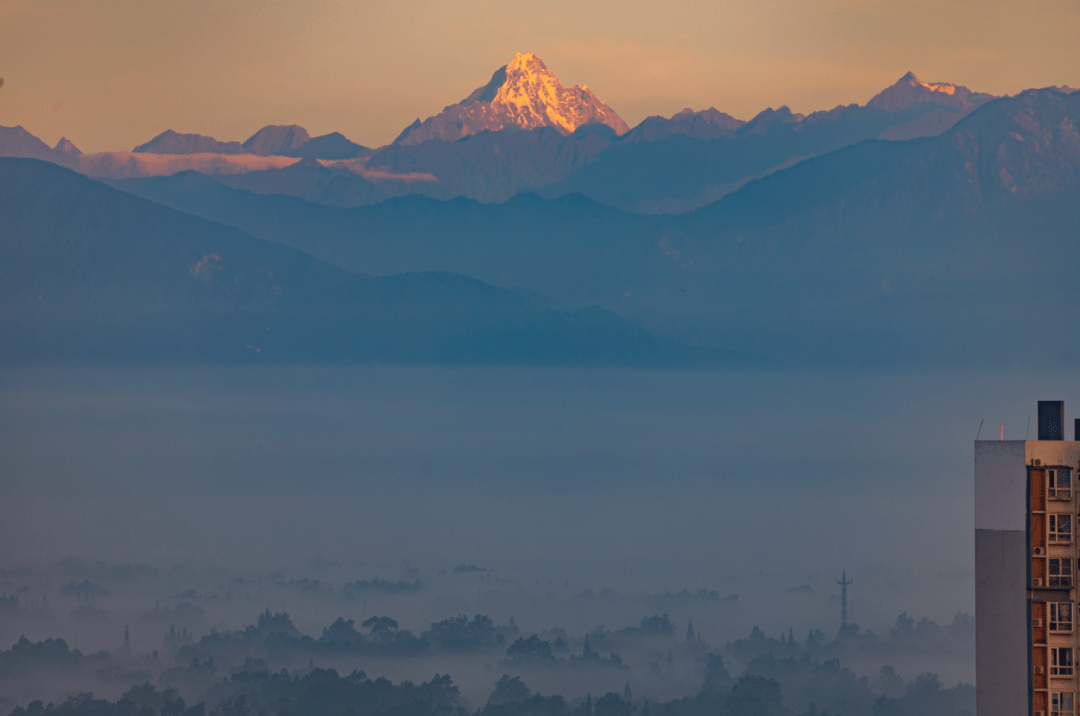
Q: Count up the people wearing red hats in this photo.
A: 0